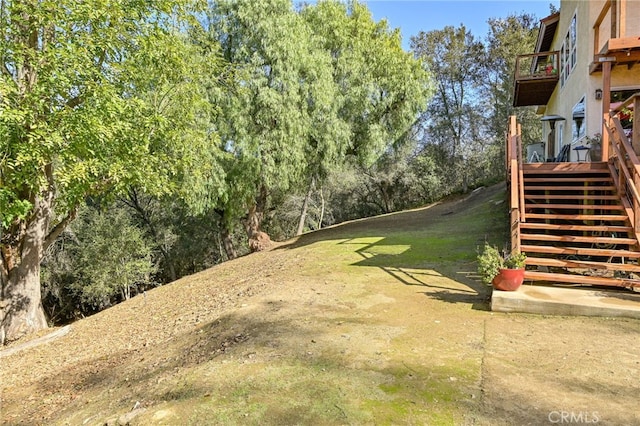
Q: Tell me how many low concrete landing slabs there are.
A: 1